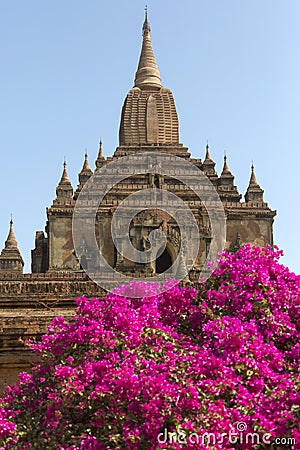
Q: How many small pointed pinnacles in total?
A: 7